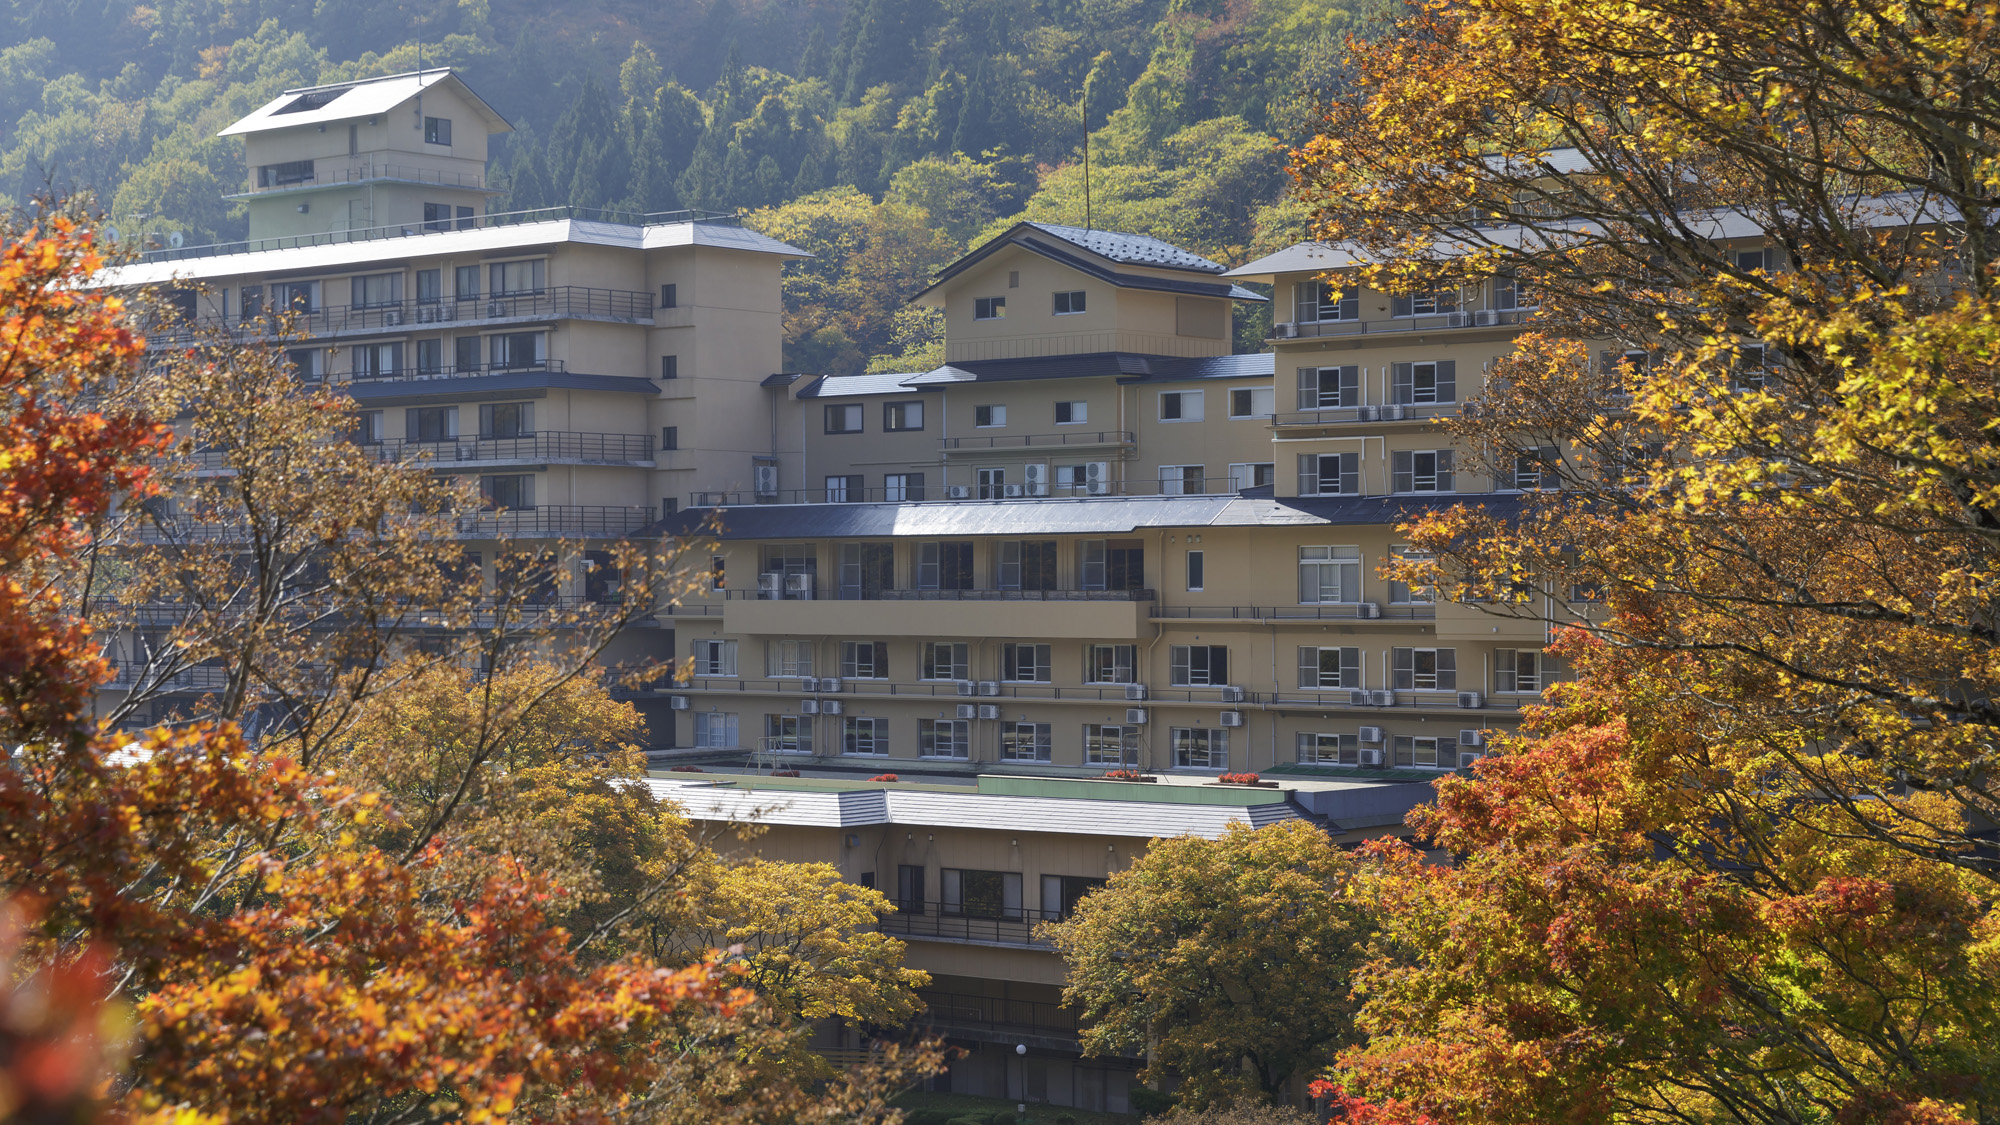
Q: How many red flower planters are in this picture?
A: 5